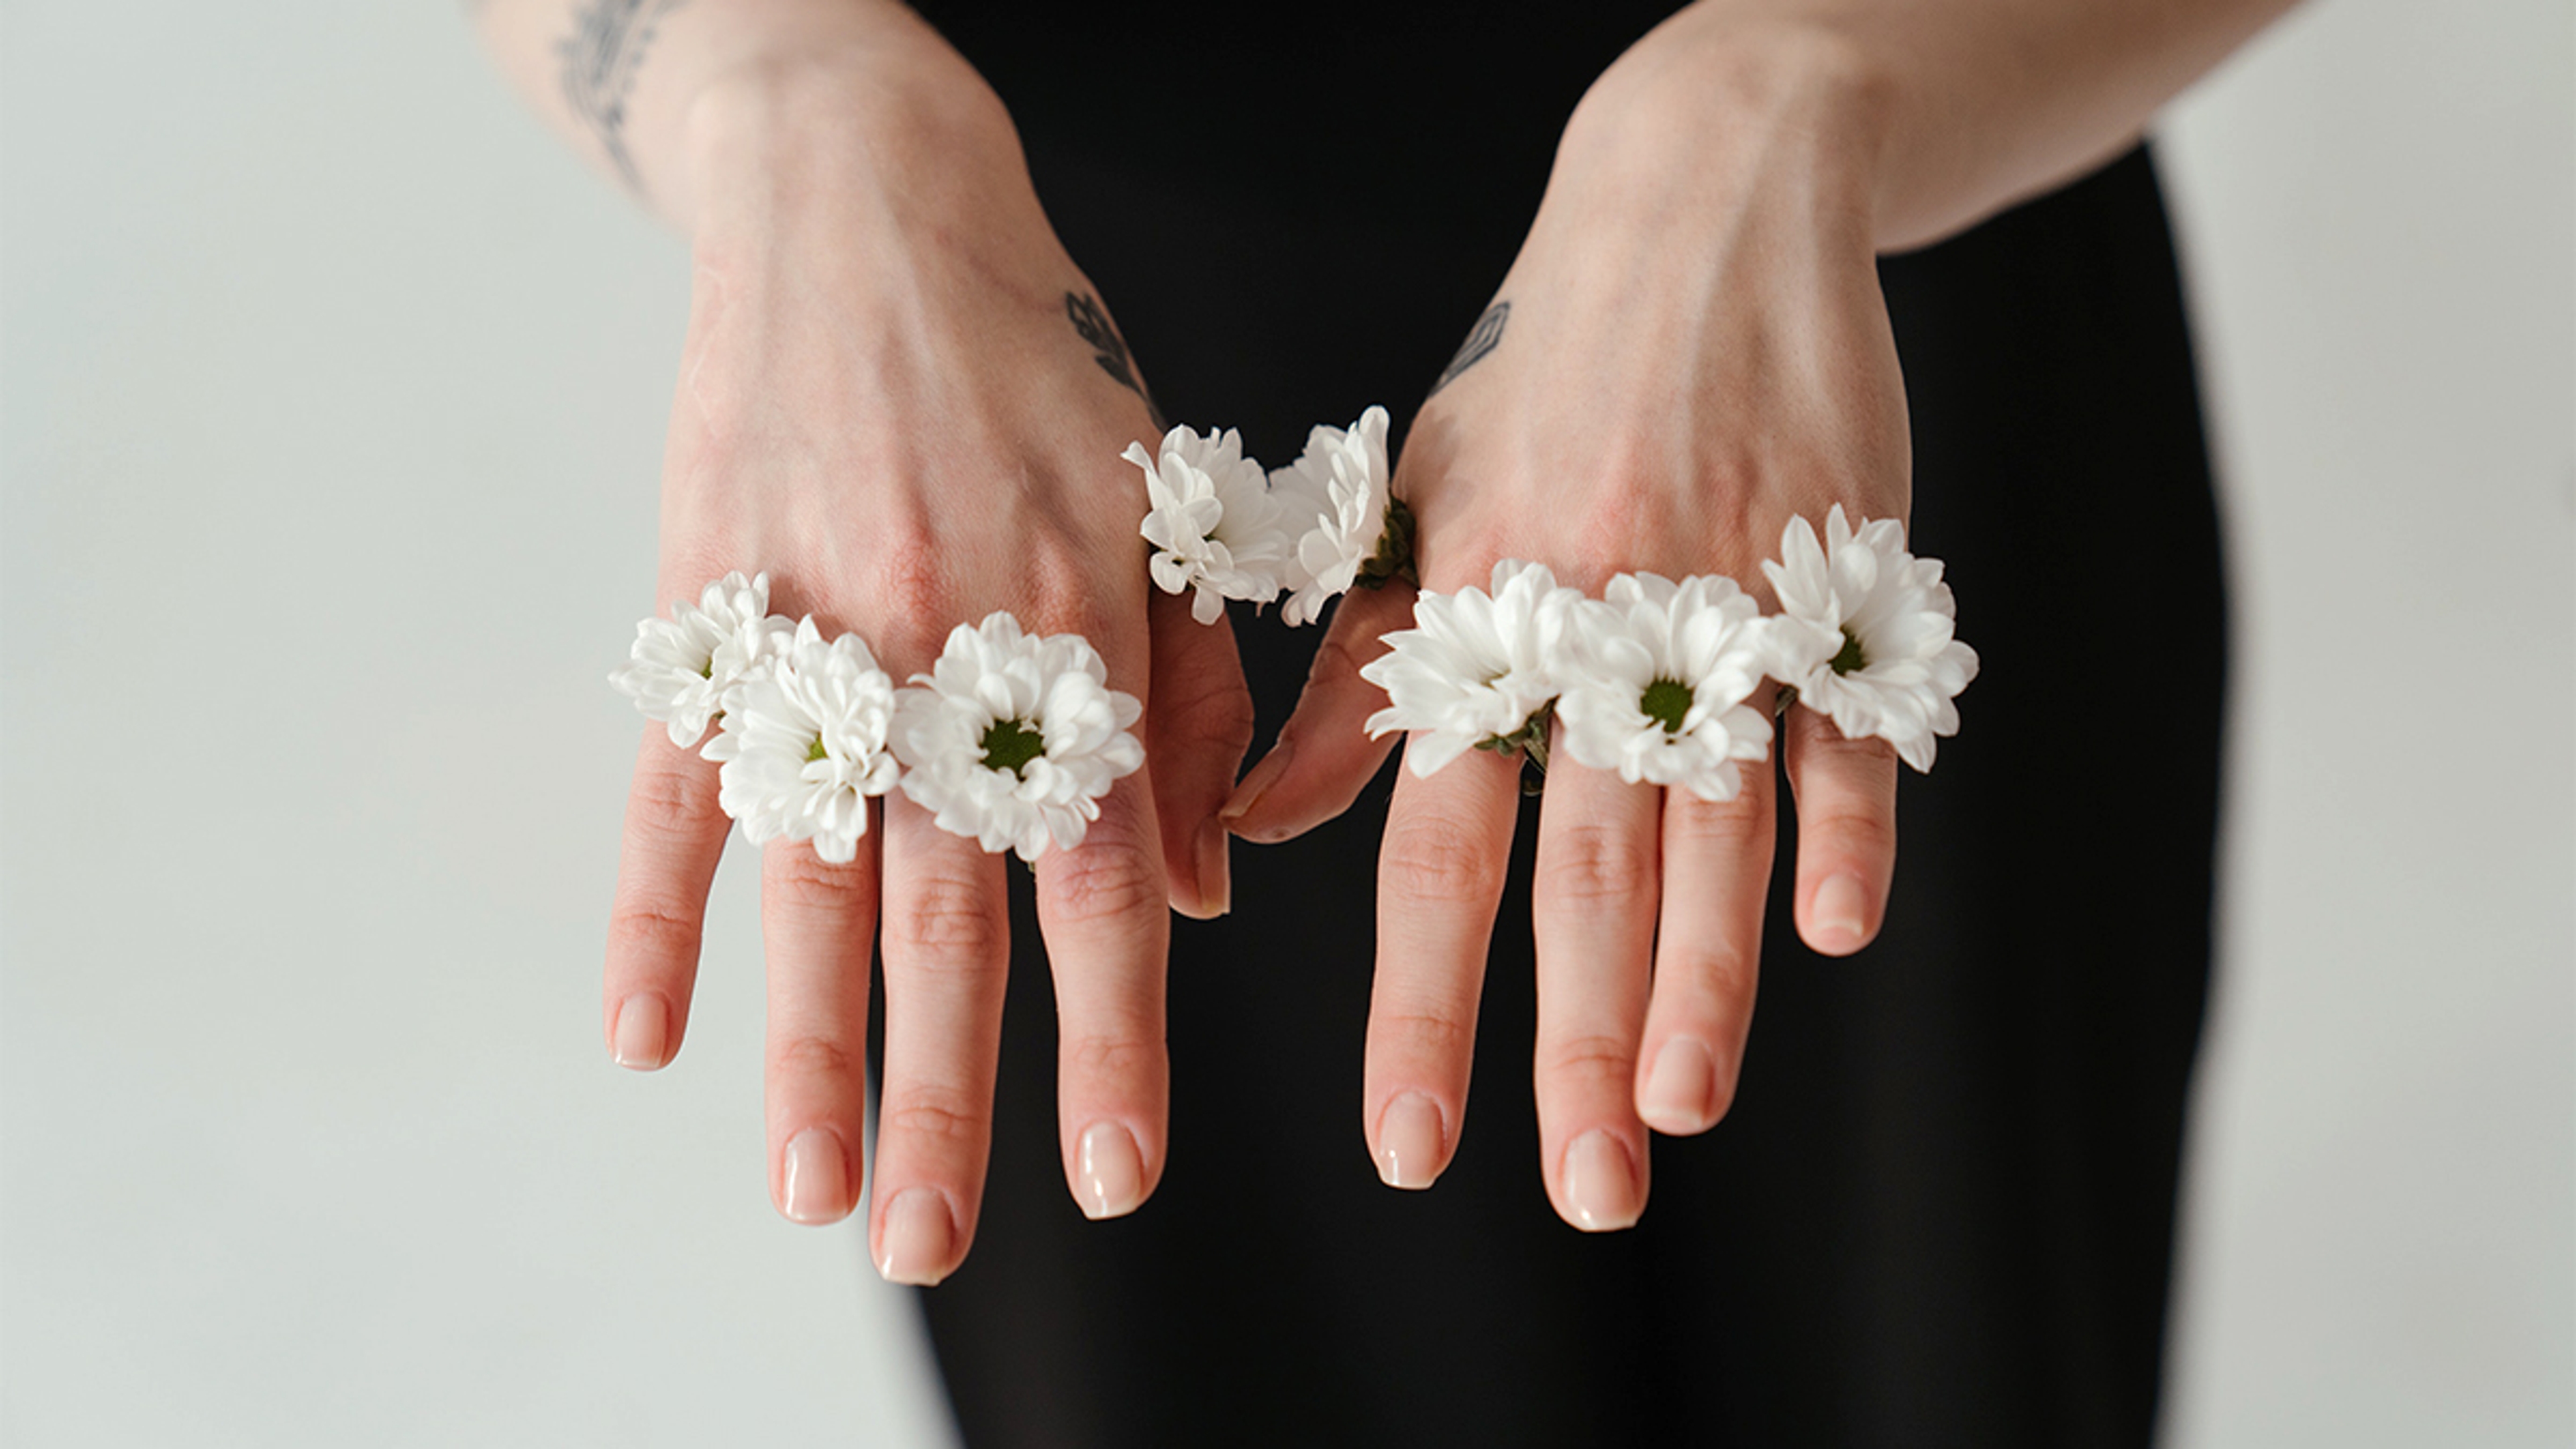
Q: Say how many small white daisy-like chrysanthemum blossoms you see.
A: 8